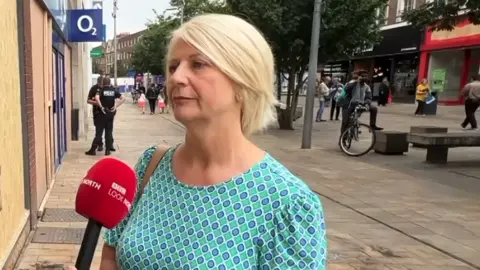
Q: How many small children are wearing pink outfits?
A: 2